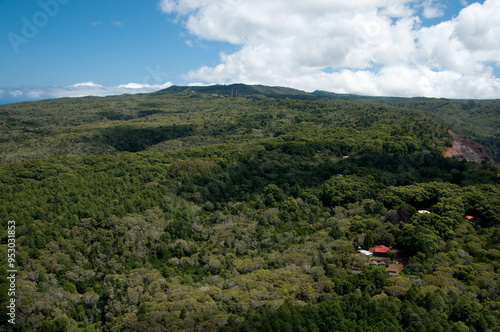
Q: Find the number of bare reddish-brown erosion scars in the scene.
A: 1